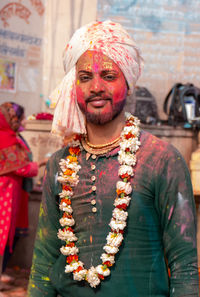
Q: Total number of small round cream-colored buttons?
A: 6